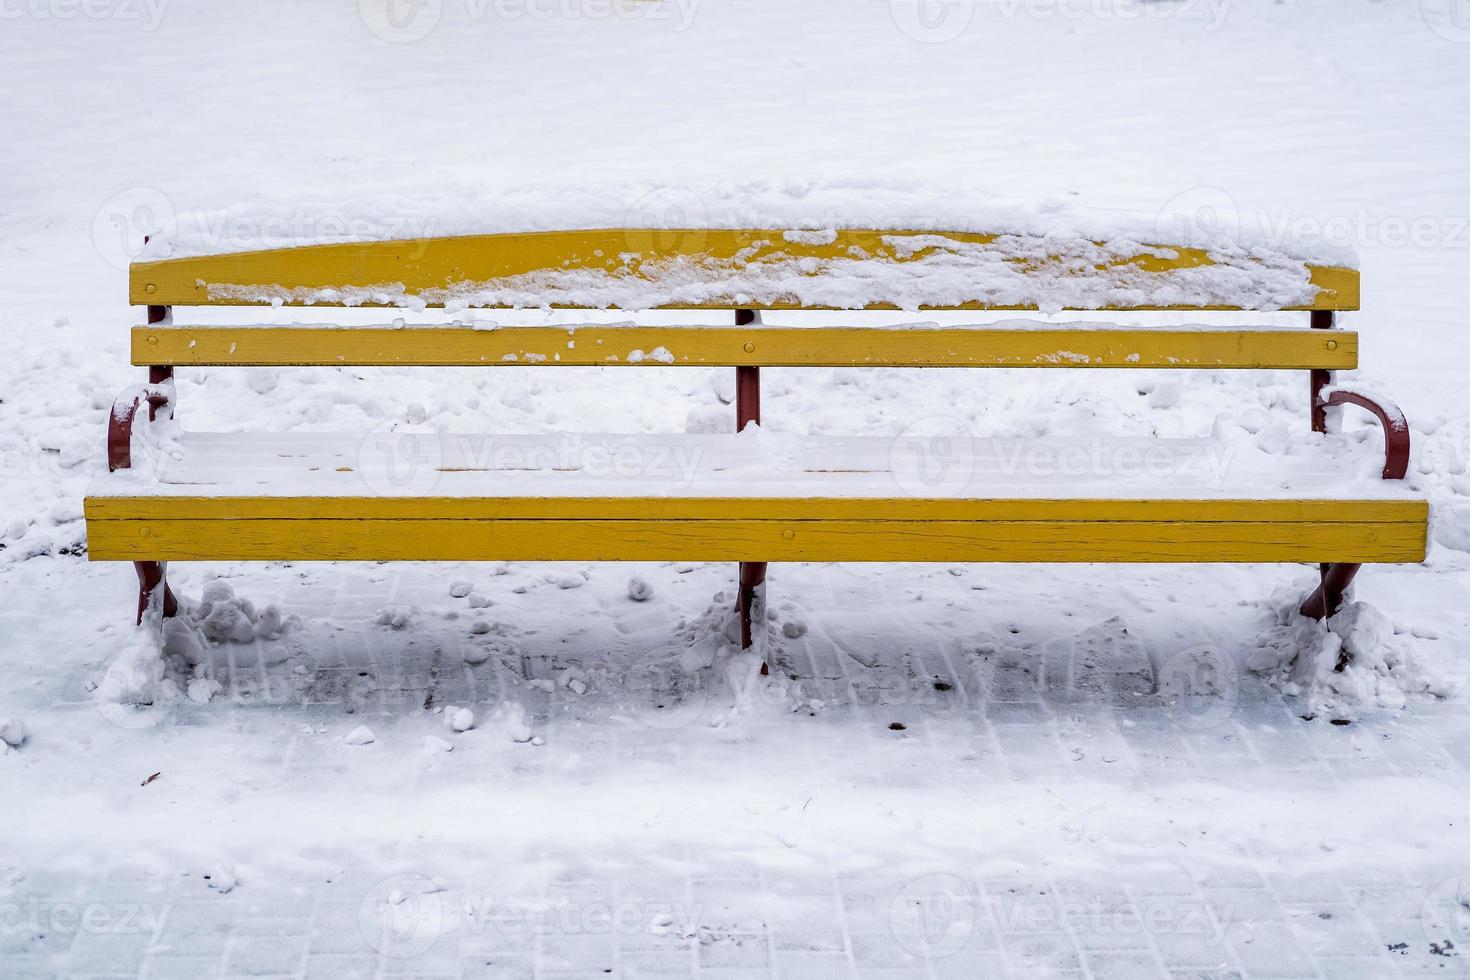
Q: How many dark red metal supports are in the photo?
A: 3